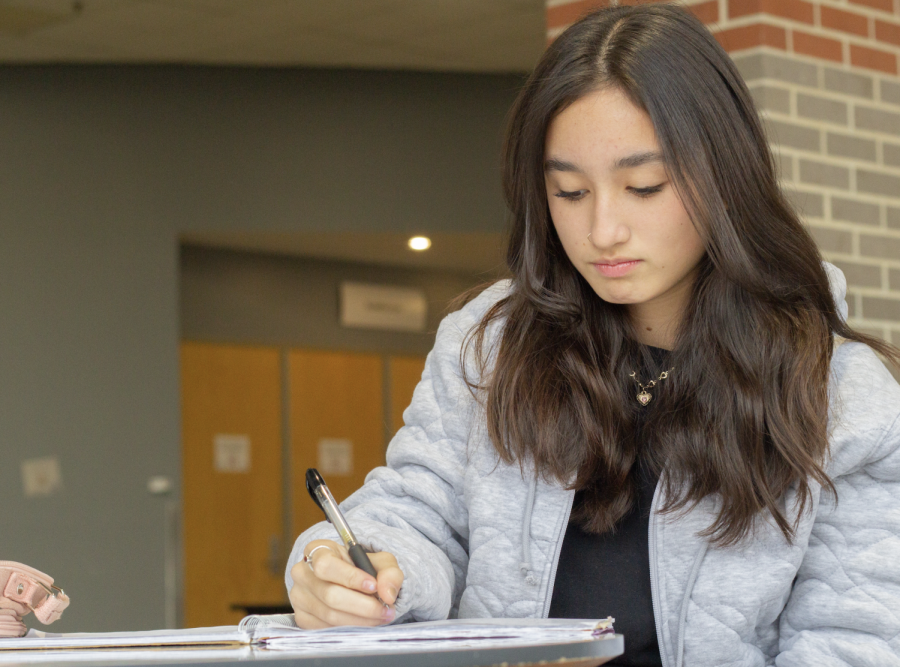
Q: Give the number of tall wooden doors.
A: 3